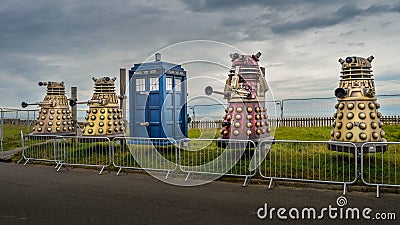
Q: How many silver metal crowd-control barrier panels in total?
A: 6